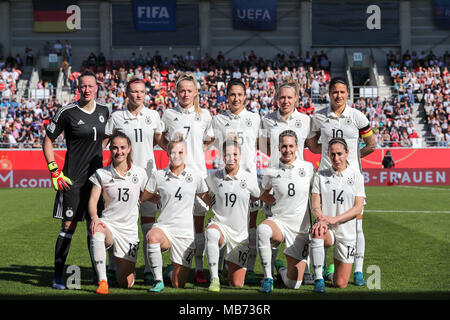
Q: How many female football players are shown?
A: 11